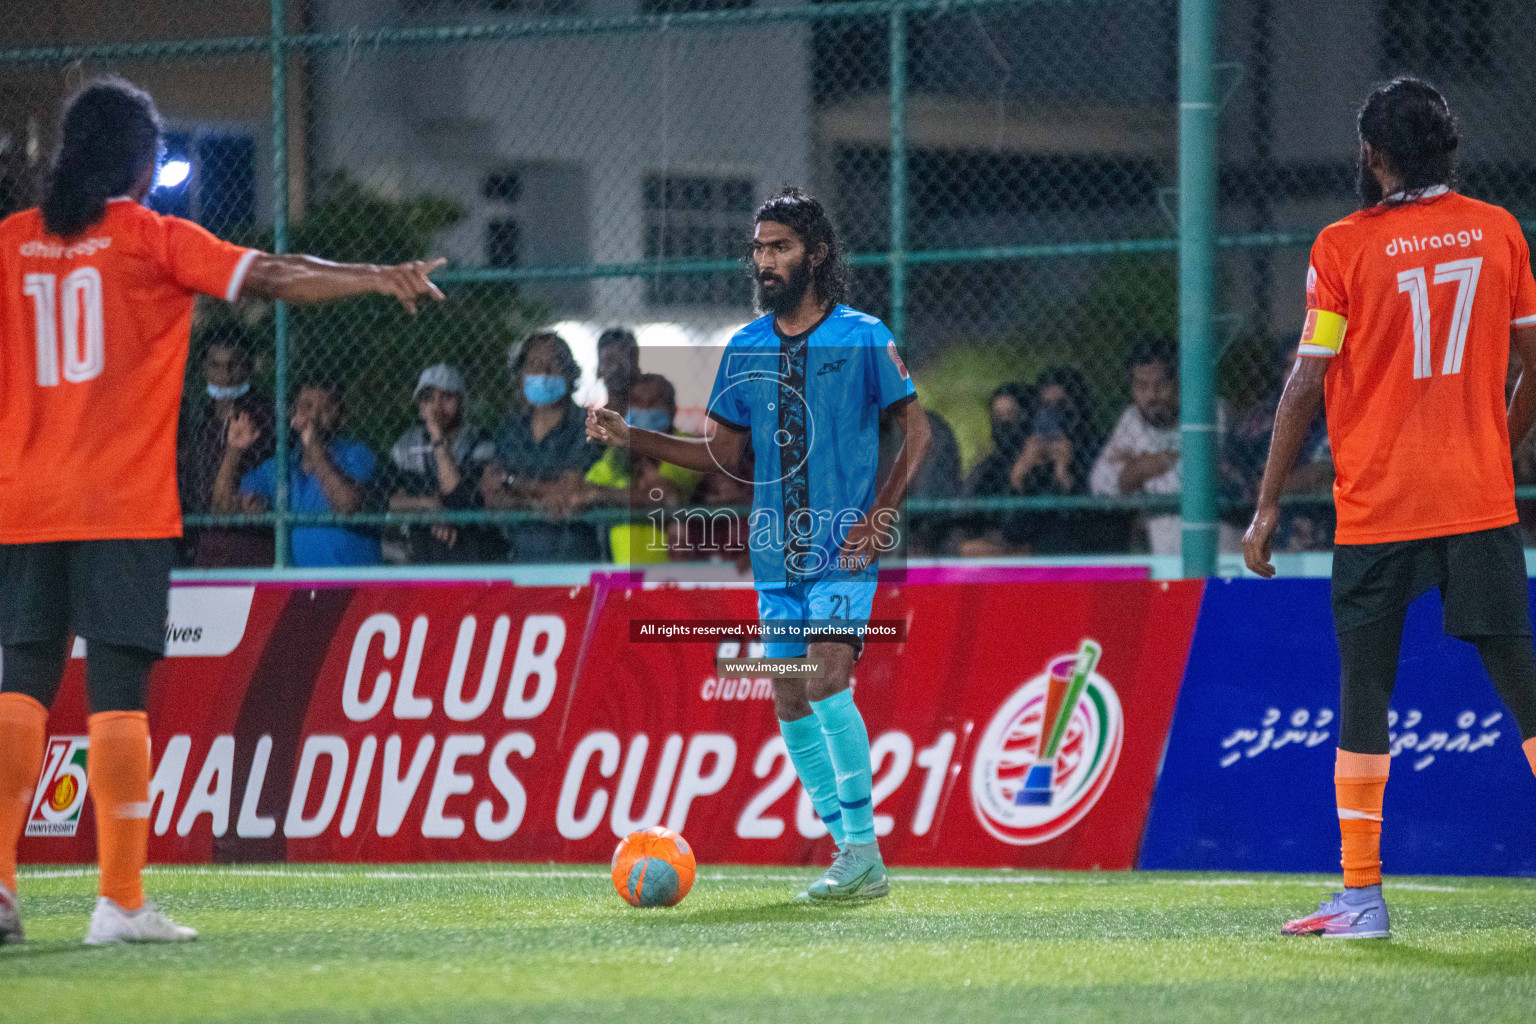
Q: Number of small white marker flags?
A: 0